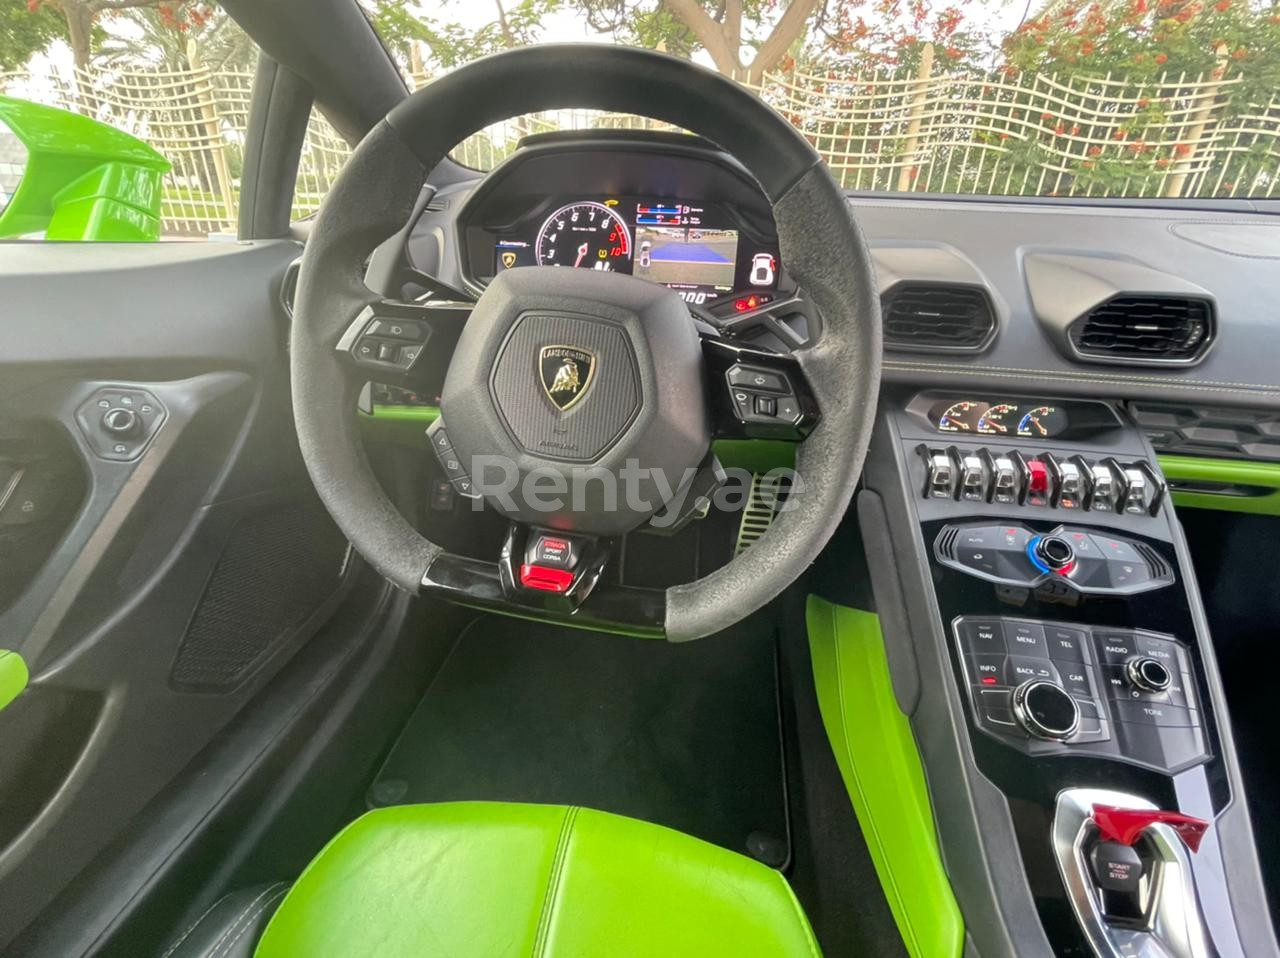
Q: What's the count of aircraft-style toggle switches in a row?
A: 7